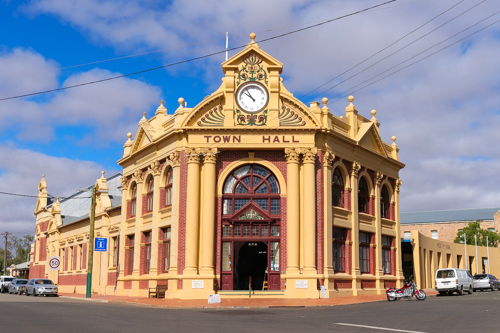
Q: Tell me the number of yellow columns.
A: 12